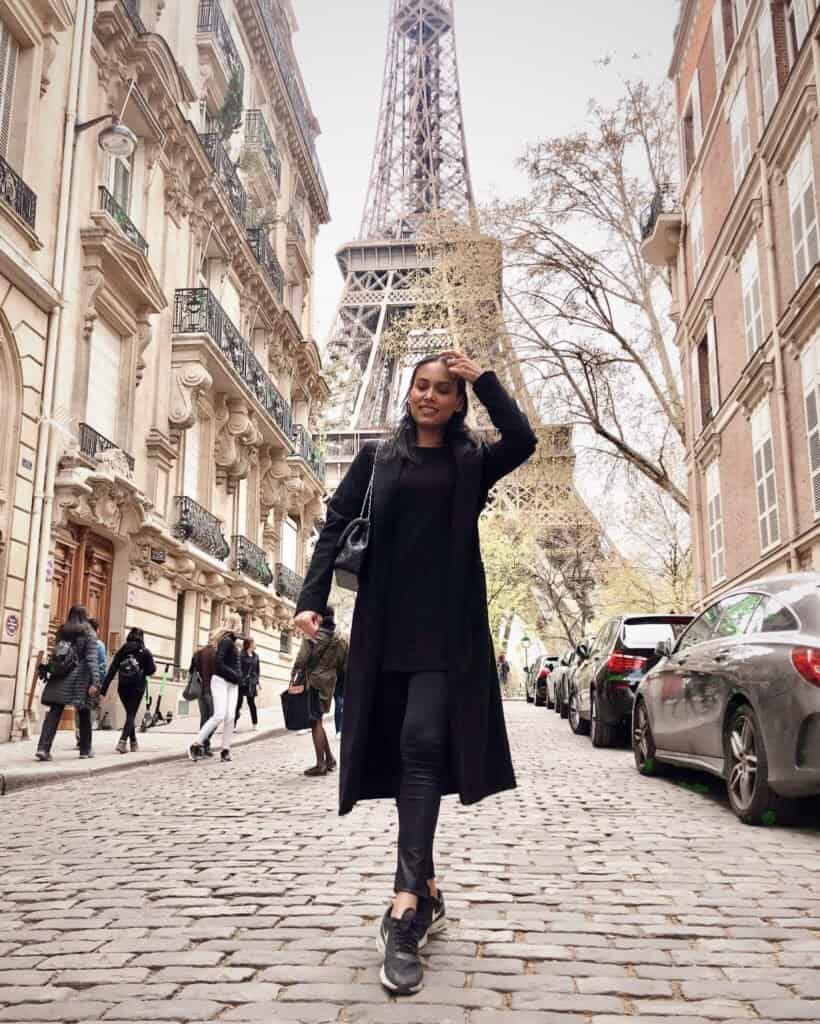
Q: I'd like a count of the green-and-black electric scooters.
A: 2